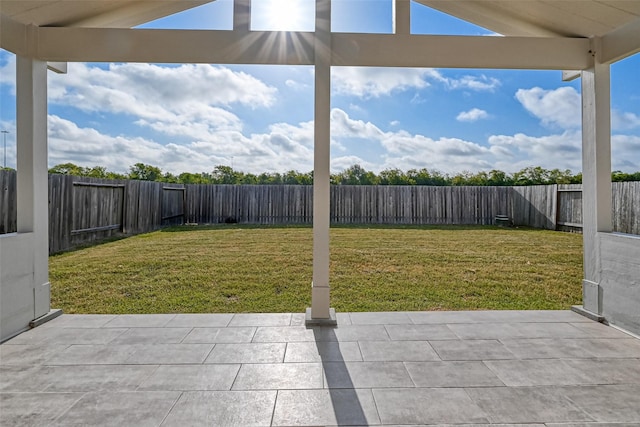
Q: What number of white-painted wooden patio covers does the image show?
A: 1